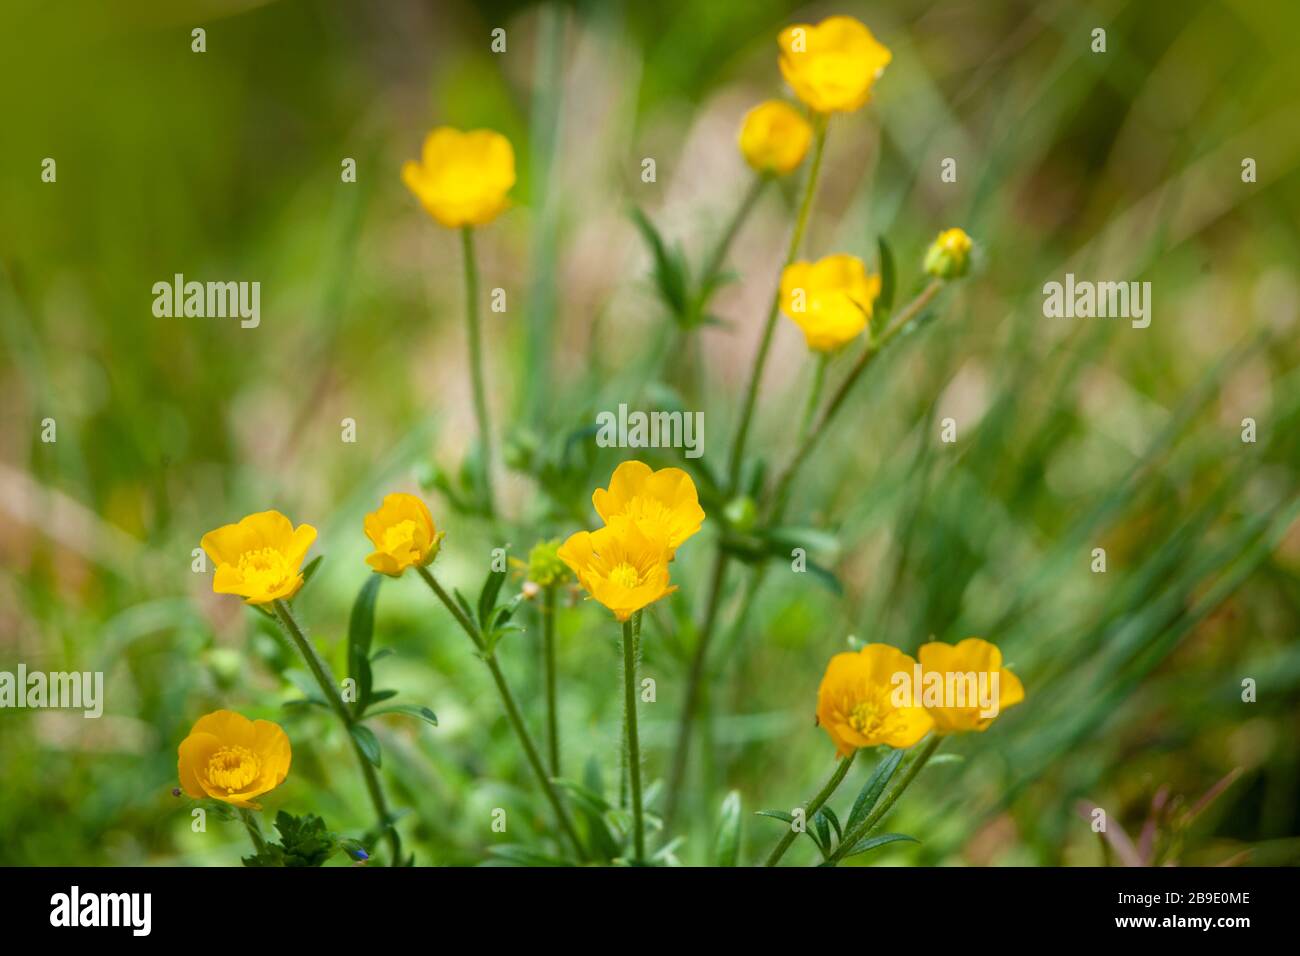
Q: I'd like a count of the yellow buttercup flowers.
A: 11